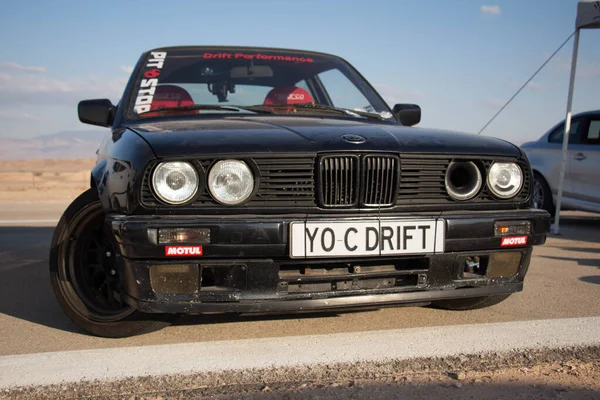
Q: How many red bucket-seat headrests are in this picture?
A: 2